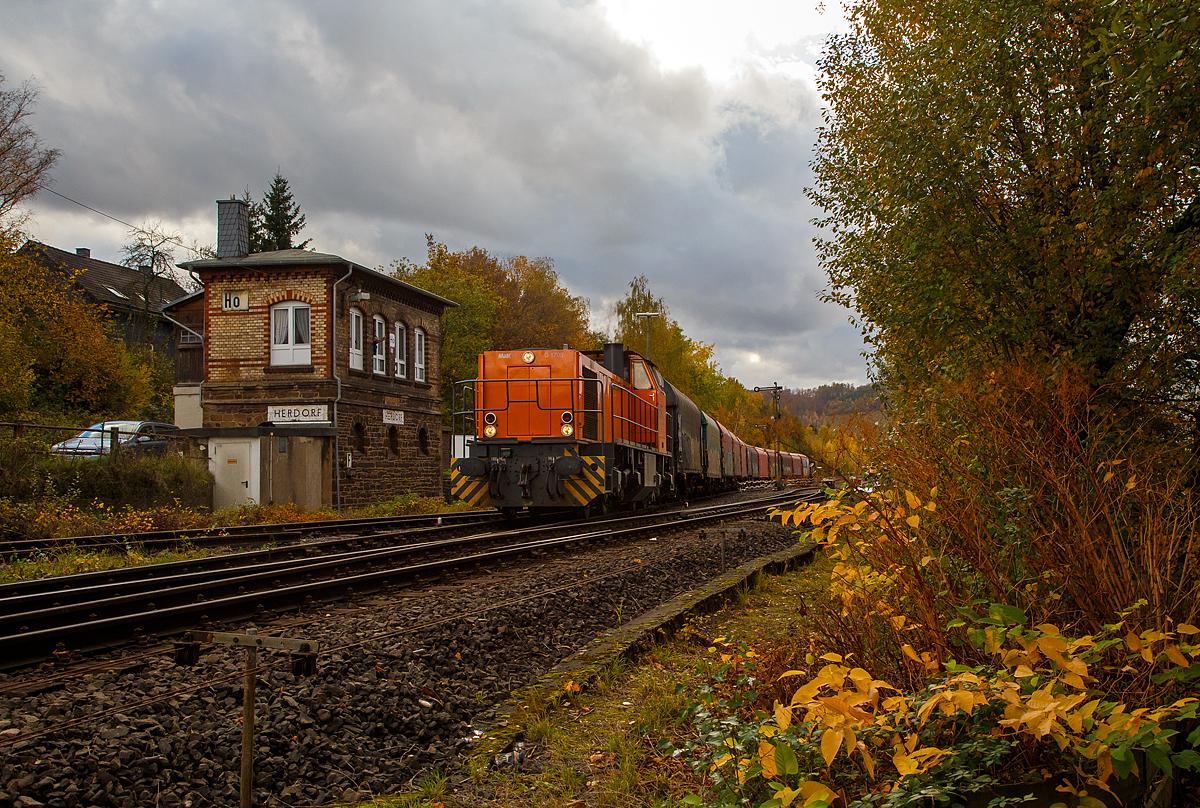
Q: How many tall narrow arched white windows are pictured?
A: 4